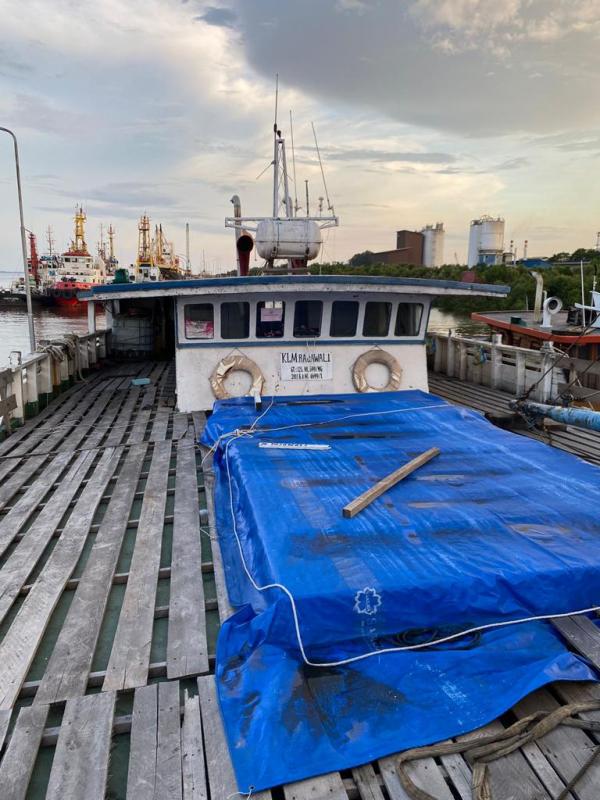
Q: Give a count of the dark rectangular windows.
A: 7